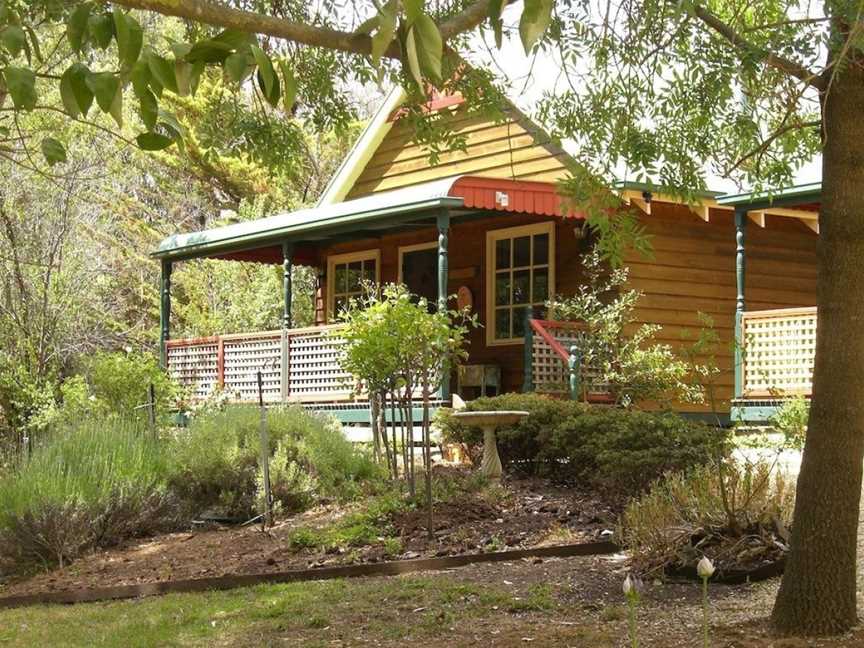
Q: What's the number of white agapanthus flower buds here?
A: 2